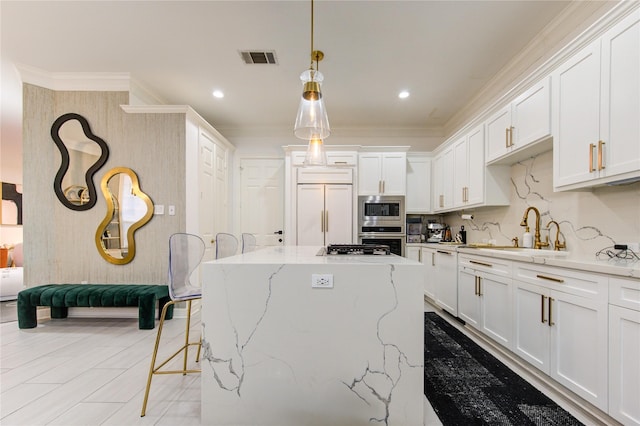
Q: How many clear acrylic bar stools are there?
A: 3